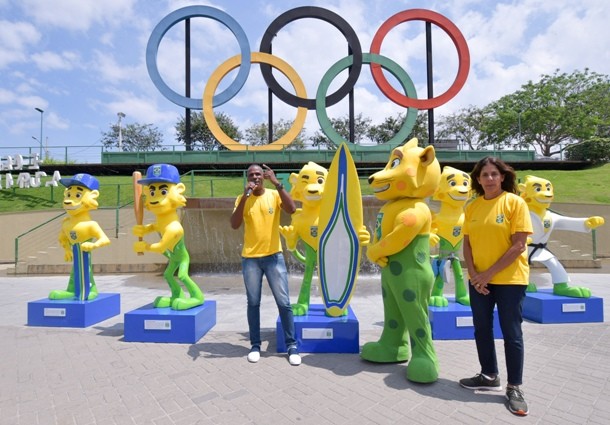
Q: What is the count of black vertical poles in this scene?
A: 4